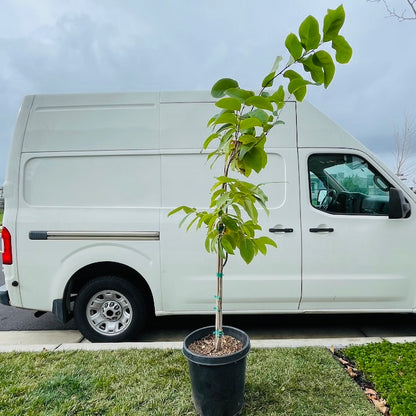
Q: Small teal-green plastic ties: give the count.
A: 4